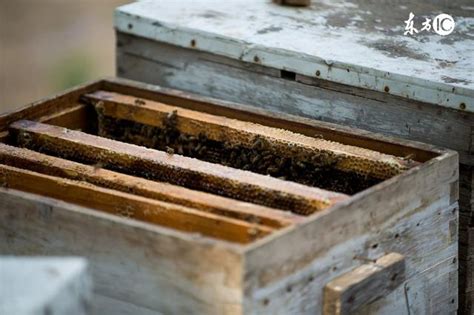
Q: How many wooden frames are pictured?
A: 4